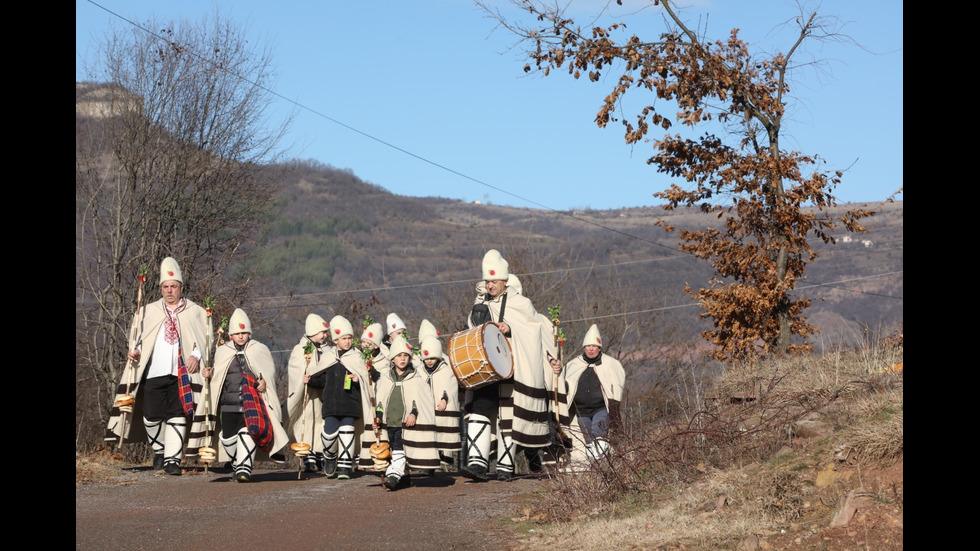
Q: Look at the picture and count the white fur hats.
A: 12